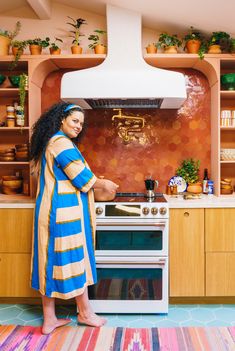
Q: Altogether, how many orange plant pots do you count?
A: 11